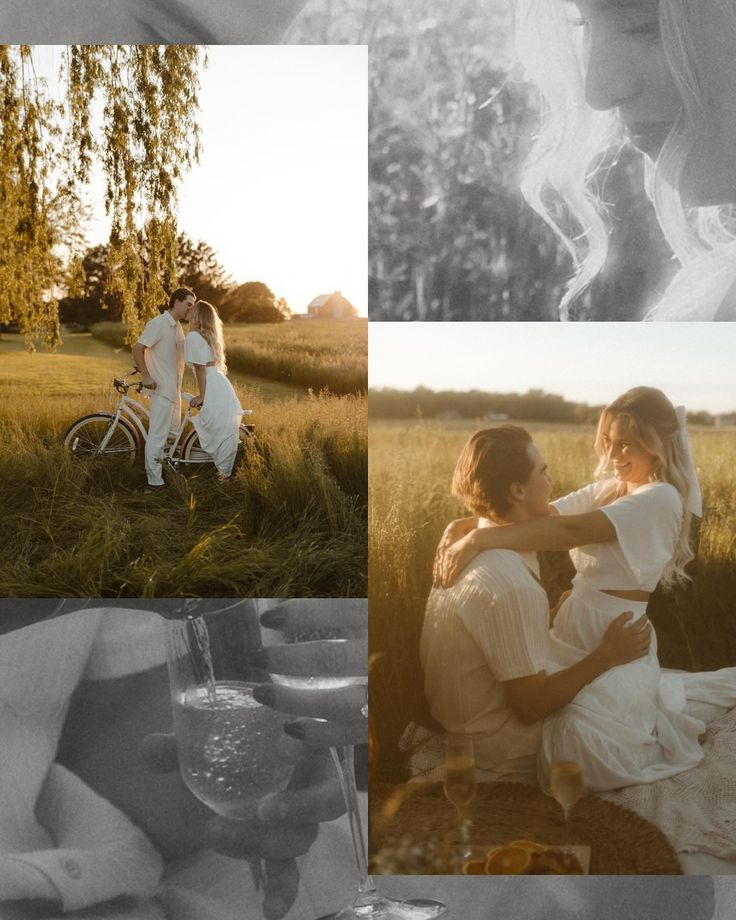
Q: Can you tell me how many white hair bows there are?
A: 1